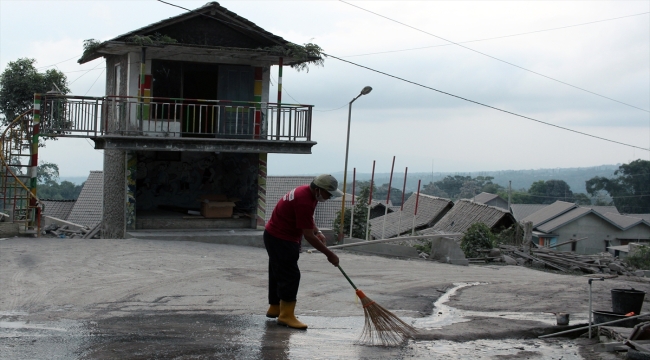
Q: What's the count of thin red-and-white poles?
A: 5